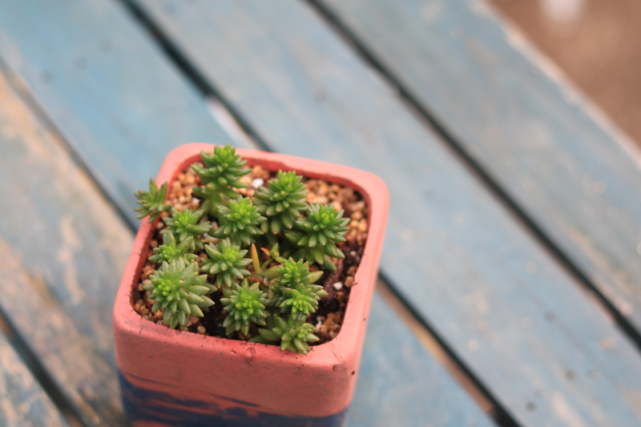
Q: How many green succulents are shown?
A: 13